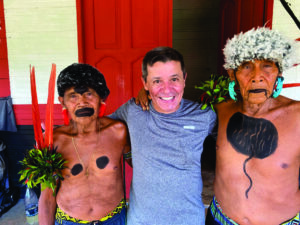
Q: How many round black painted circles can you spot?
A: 3